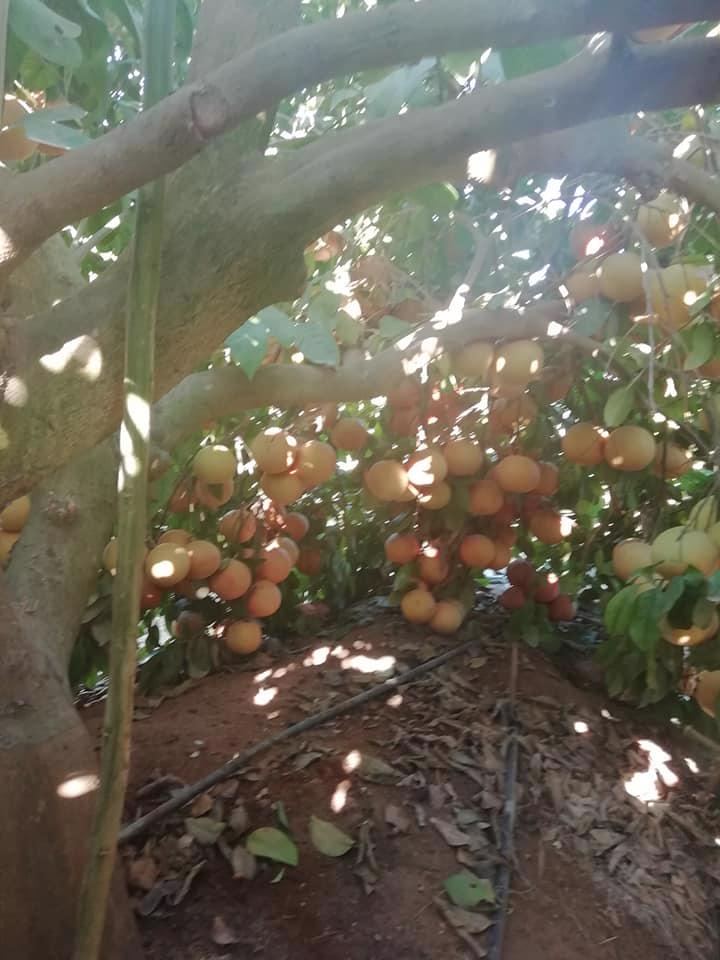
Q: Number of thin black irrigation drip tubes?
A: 2